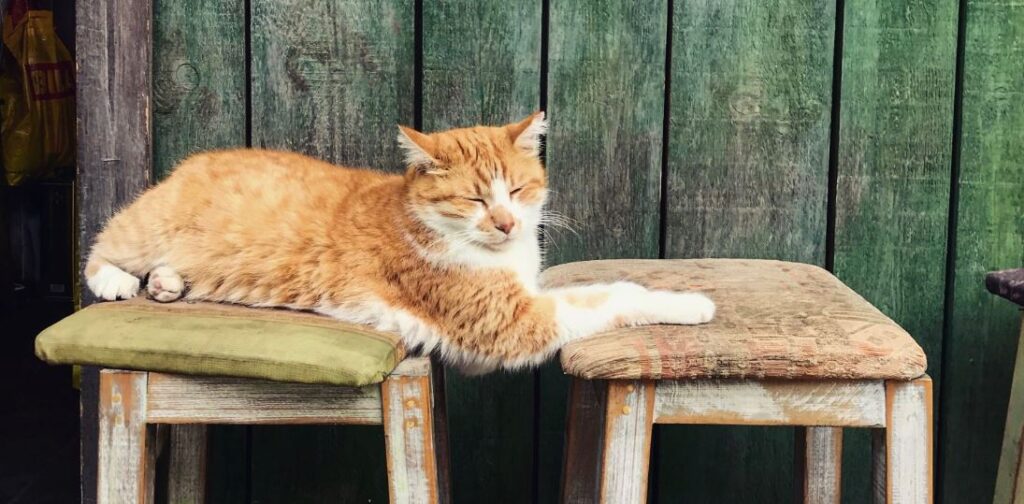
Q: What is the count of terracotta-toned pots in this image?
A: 0